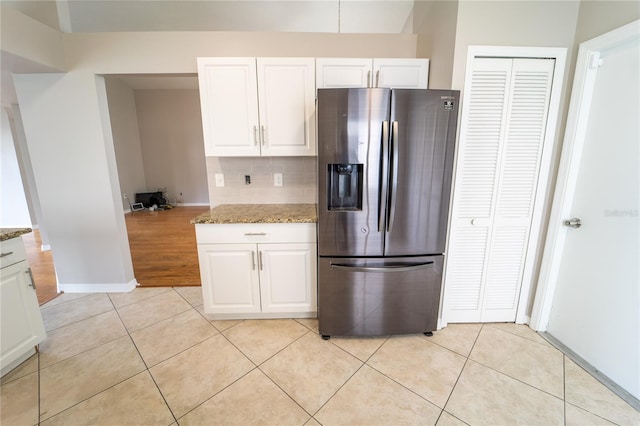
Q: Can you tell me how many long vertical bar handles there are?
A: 2